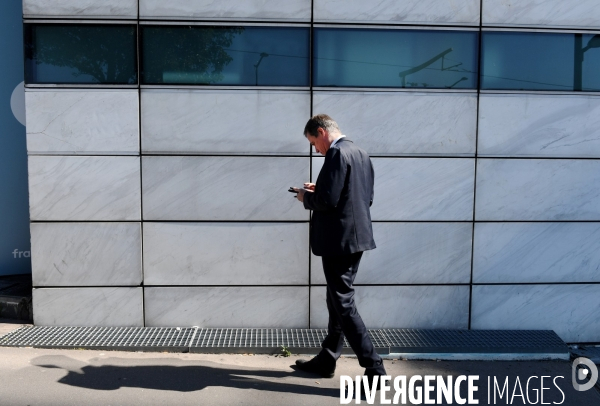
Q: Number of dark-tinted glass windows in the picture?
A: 4